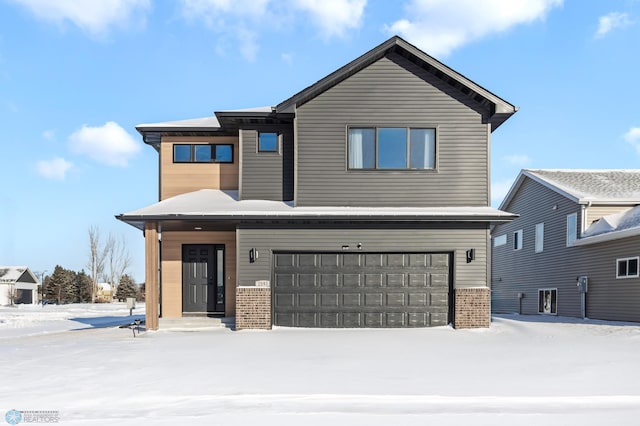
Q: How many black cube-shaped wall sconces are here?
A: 2